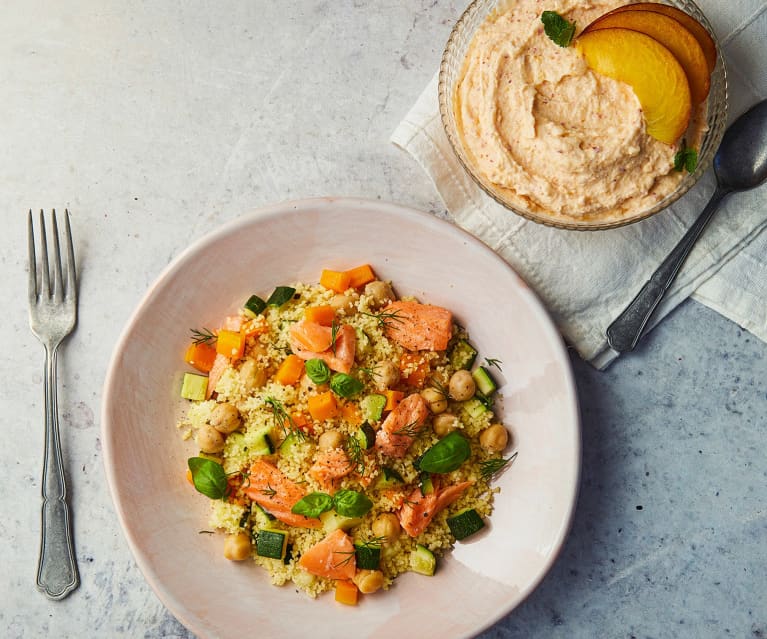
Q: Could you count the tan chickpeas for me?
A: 14